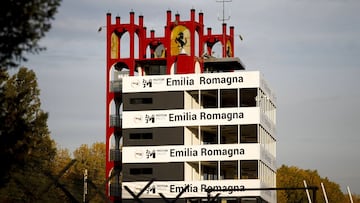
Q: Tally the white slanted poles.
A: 3